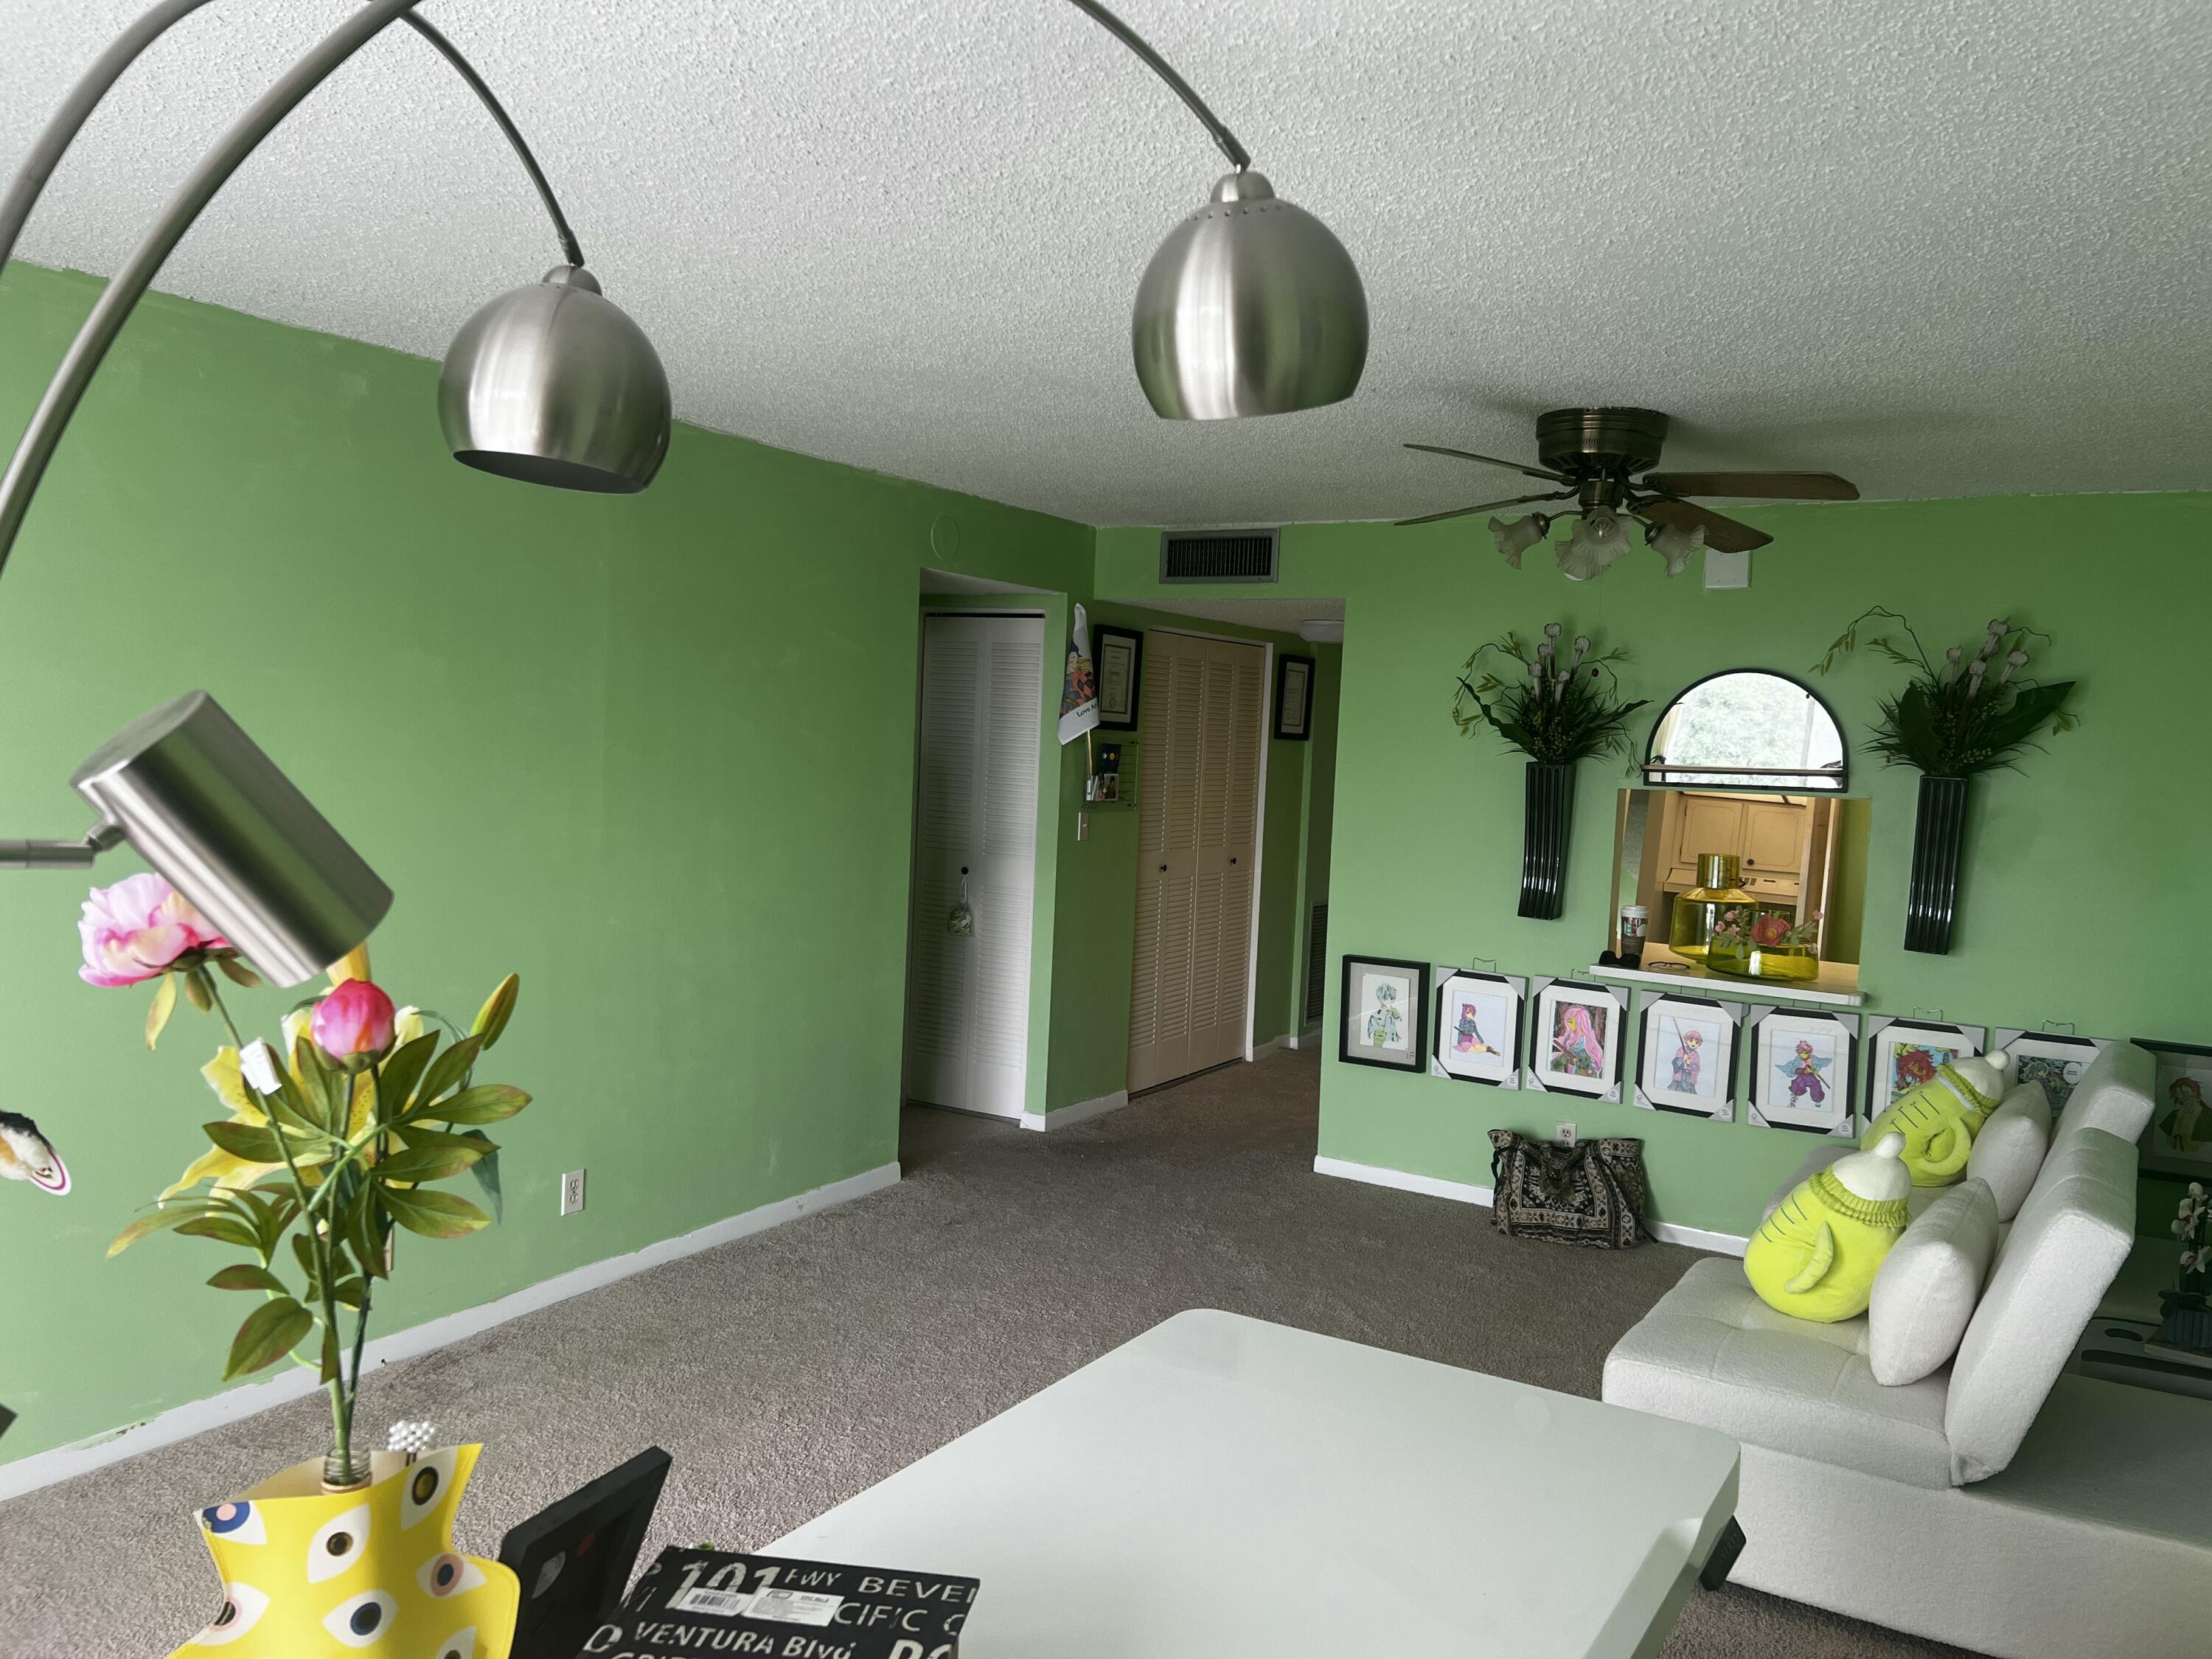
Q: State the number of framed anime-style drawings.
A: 8